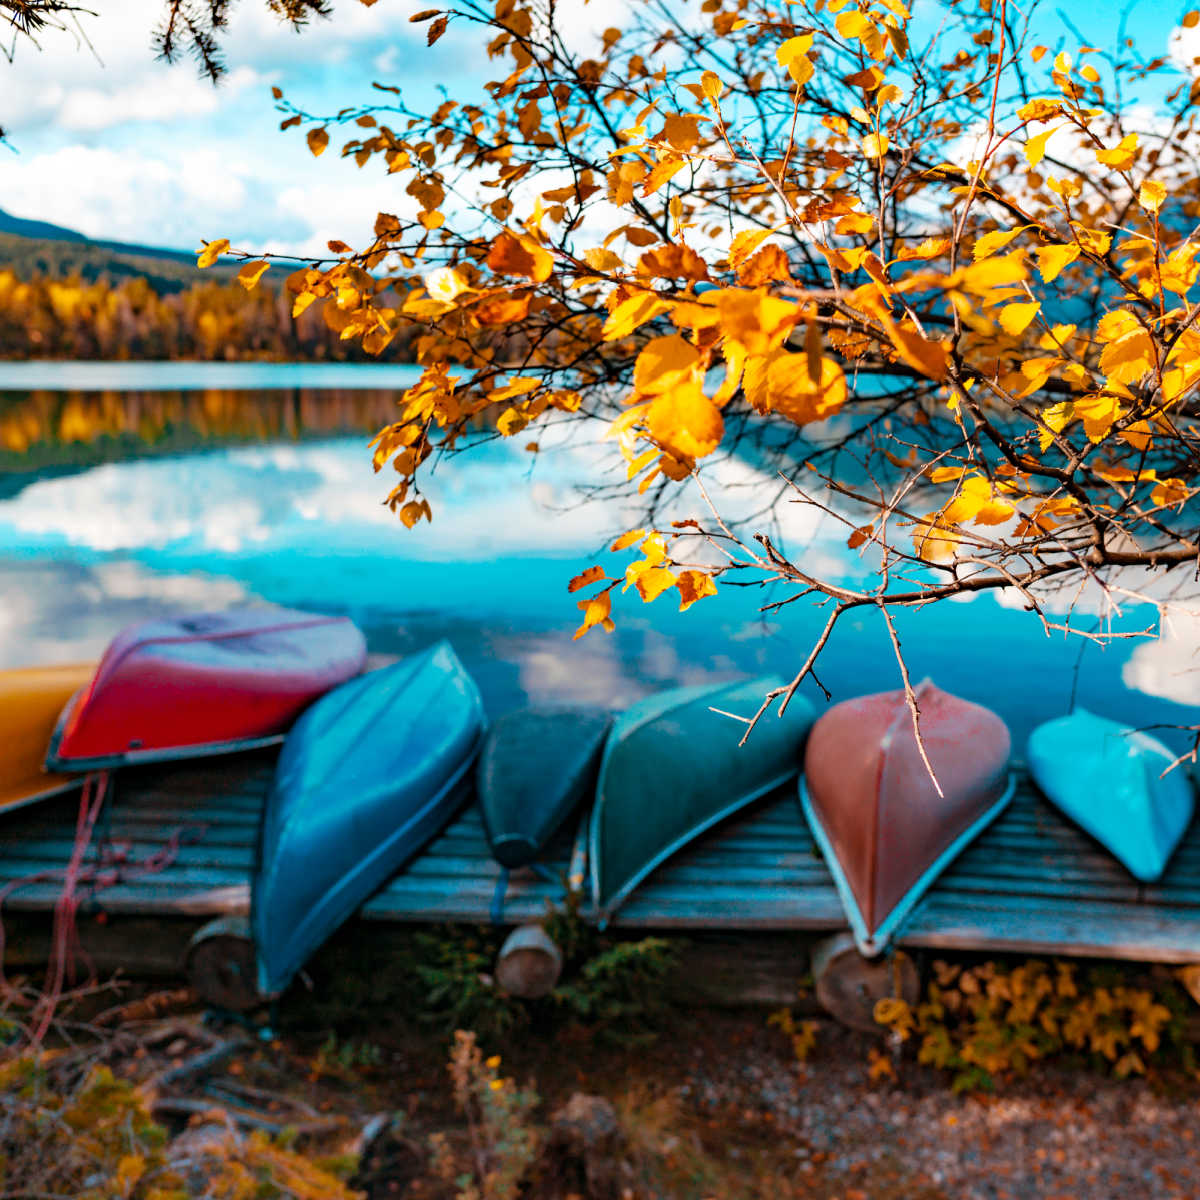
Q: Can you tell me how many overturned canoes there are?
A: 7